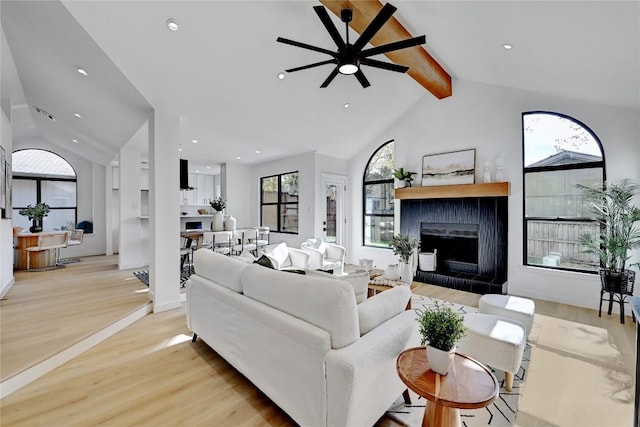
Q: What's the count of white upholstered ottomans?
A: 2